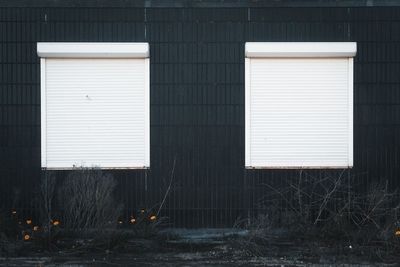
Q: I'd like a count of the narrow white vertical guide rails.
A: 4